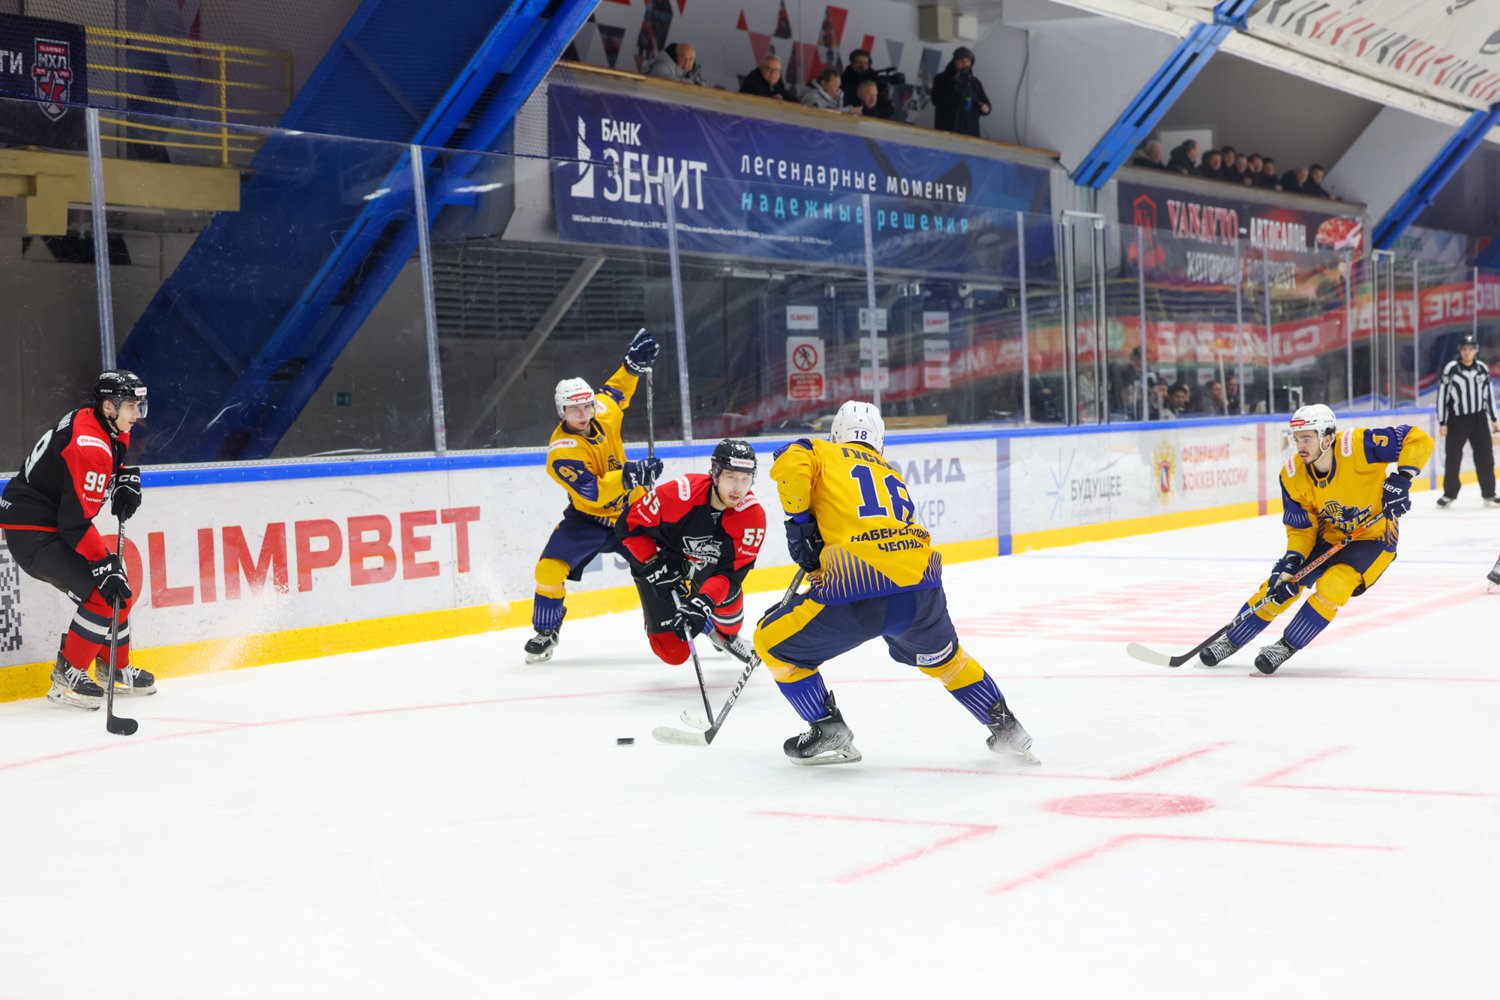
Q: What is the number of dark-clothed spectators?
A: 13